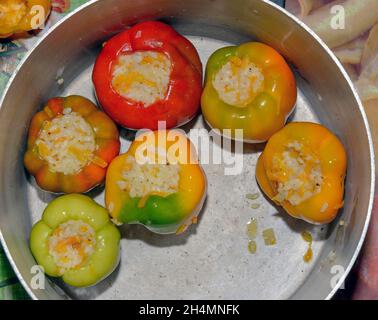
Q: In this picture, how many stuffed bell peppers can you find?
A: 6